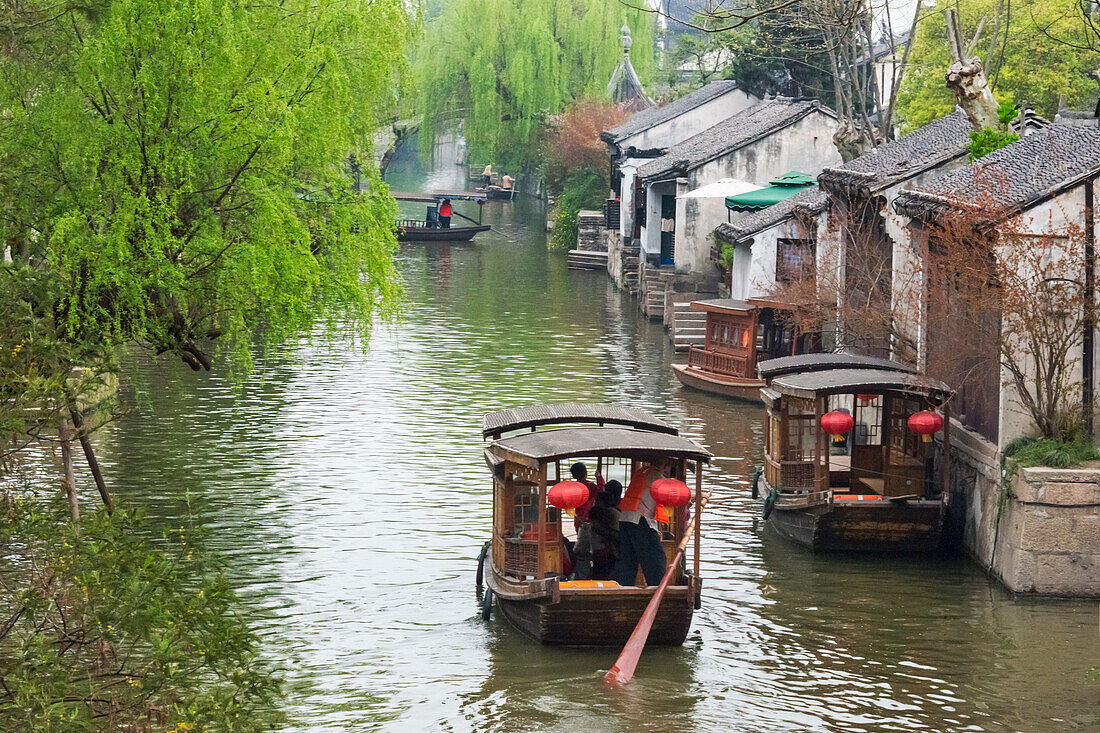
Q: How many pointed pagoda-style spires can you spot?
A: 1